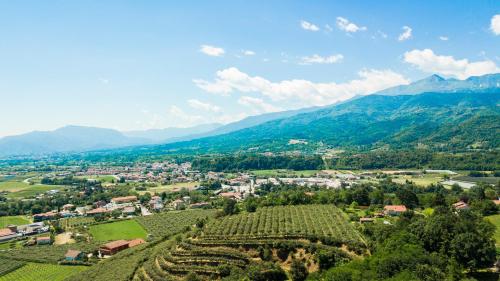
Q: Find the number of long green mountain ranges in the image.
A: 1